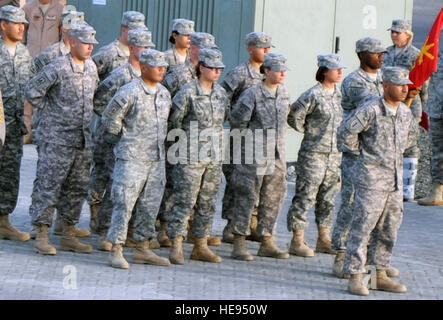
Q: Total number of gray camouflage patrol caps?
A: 15